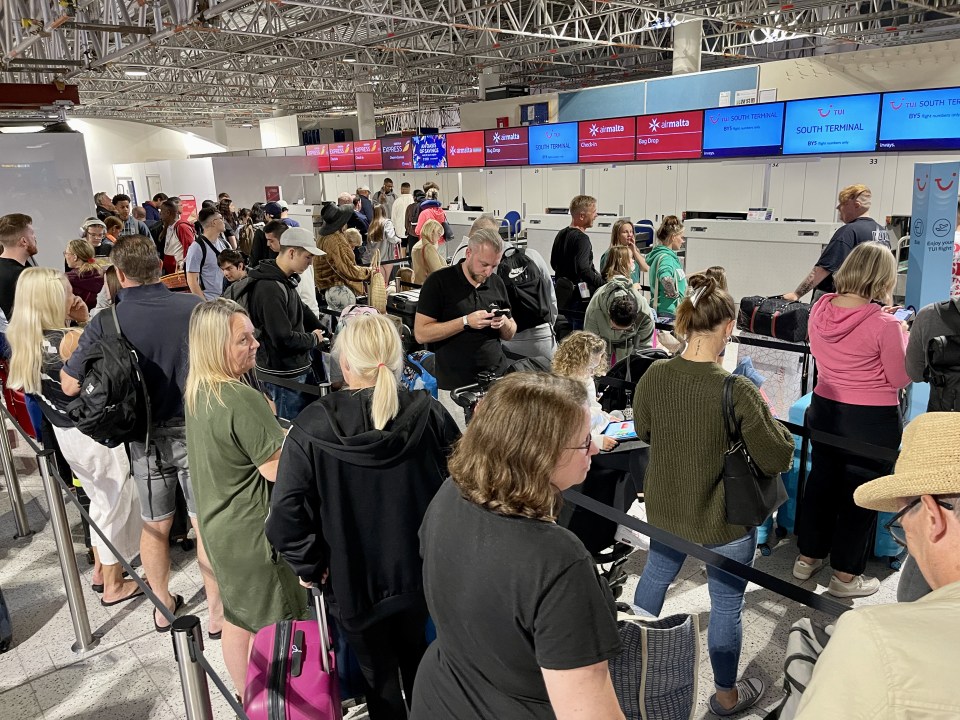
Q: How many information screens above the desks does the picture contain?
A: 13